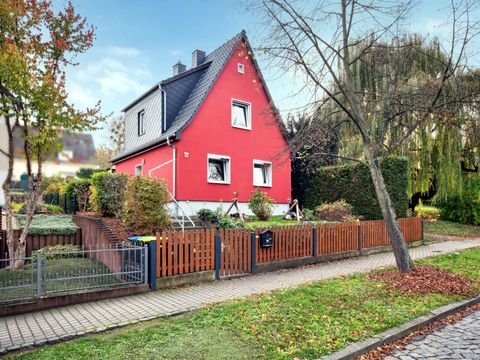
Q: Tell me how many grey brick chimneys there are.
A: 2